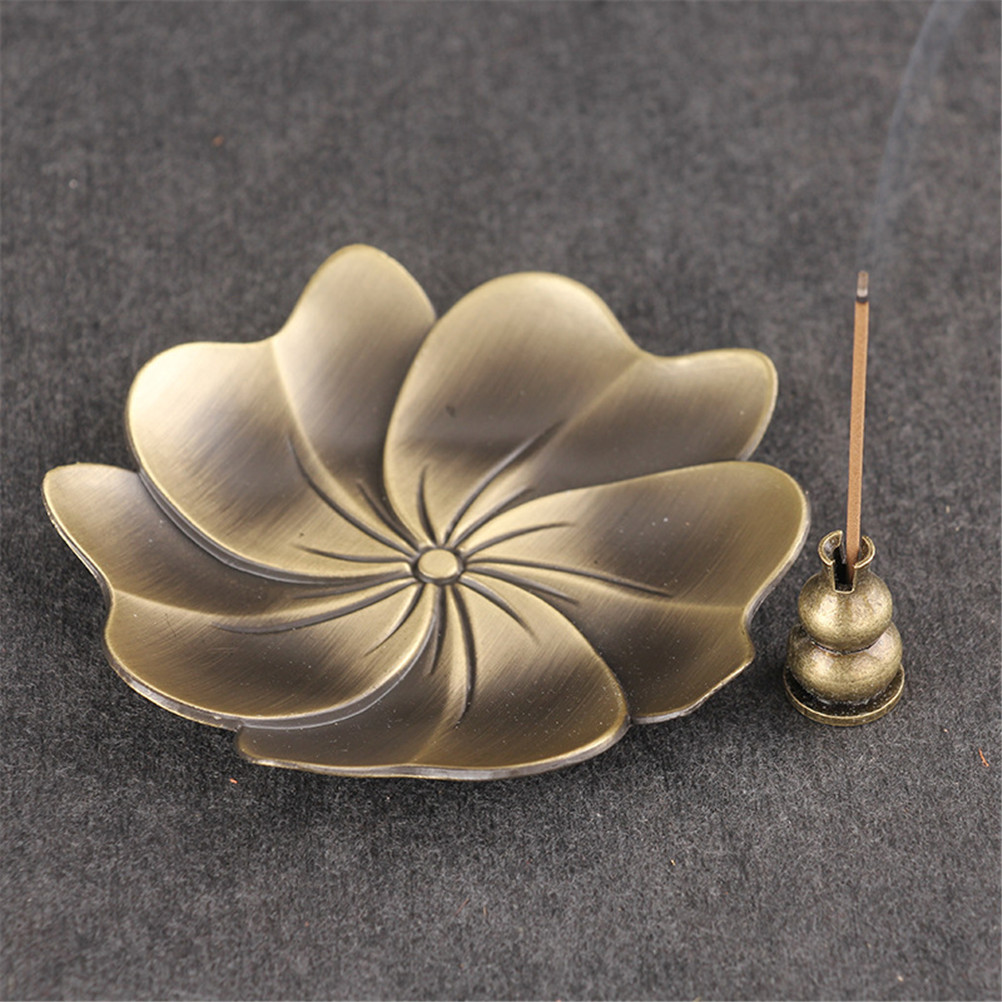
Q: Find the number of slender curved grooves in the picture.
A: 15